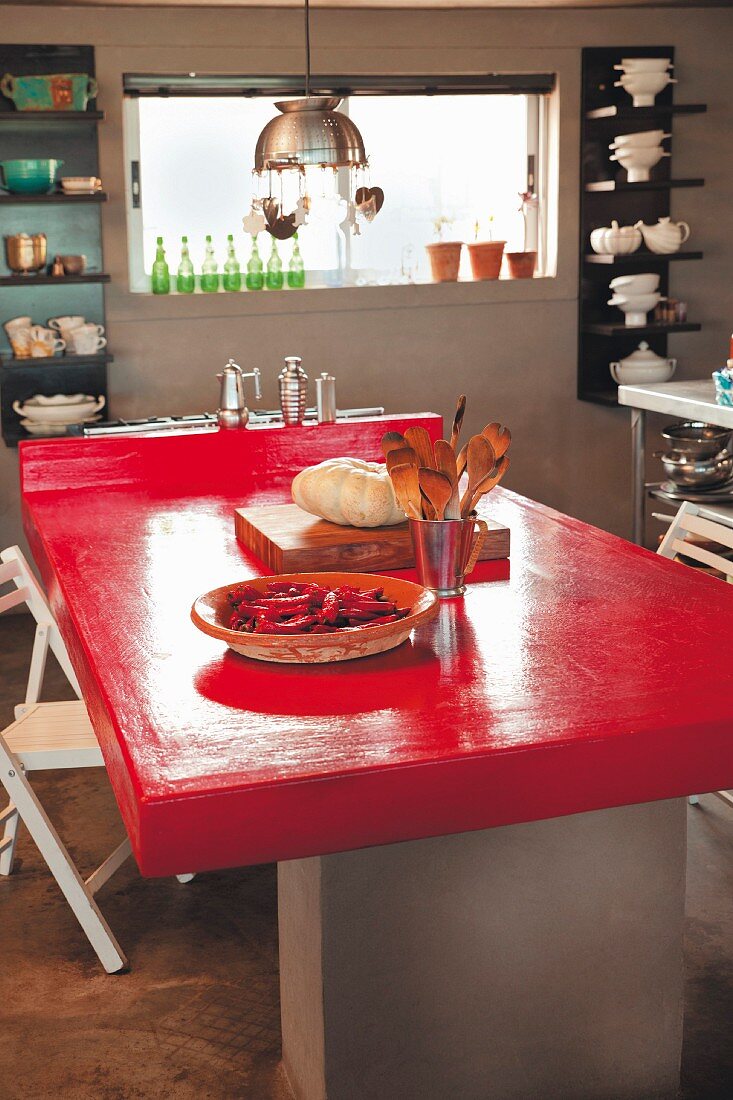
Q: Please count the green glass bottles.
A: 7